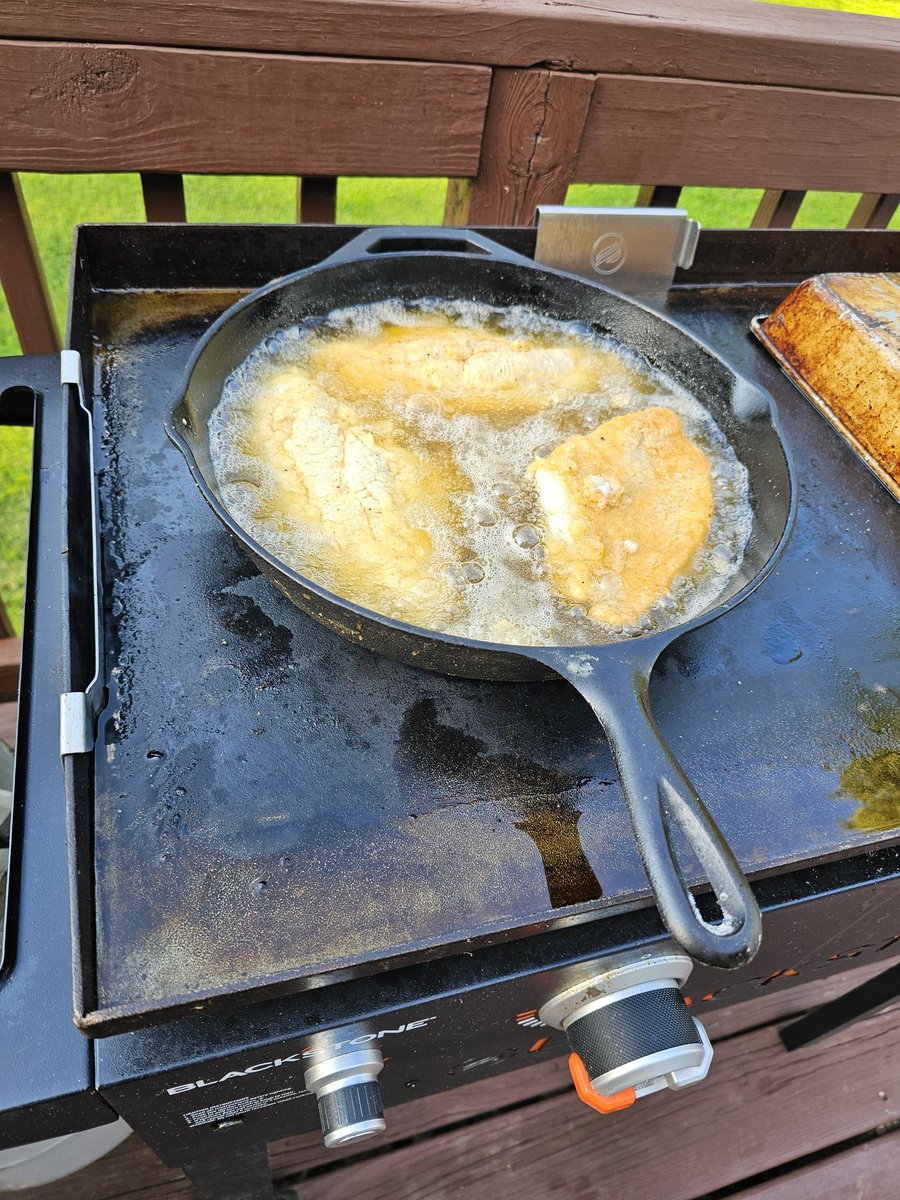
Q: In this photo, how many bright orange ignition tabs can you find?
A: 1